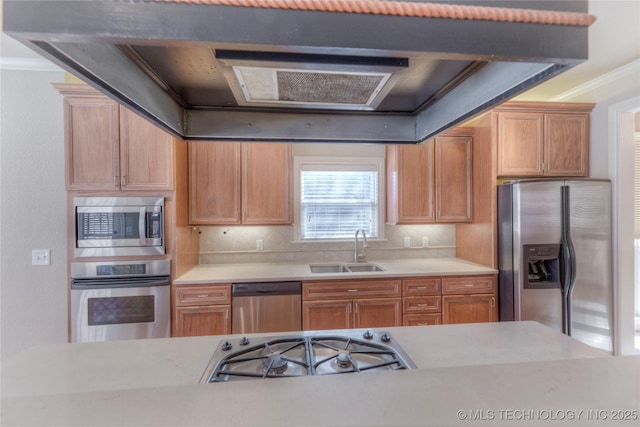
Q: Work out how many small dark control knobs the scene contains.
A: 4